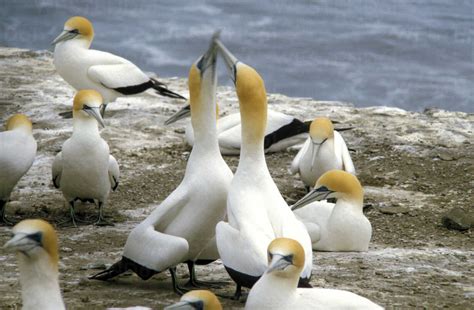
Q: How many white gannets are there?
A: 11